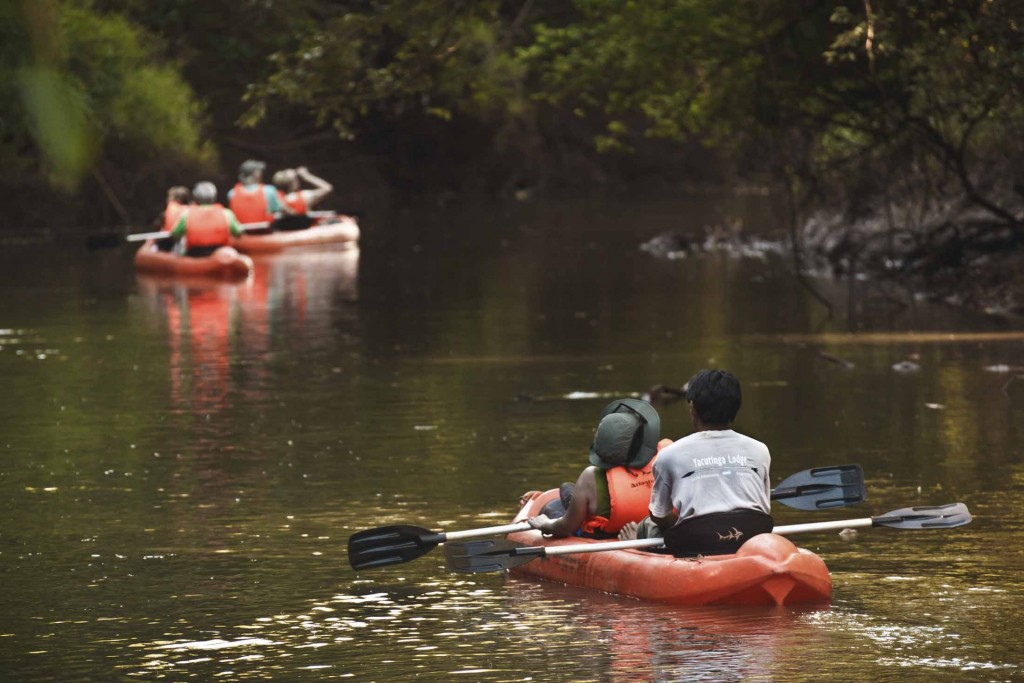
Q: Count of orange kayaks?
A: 3